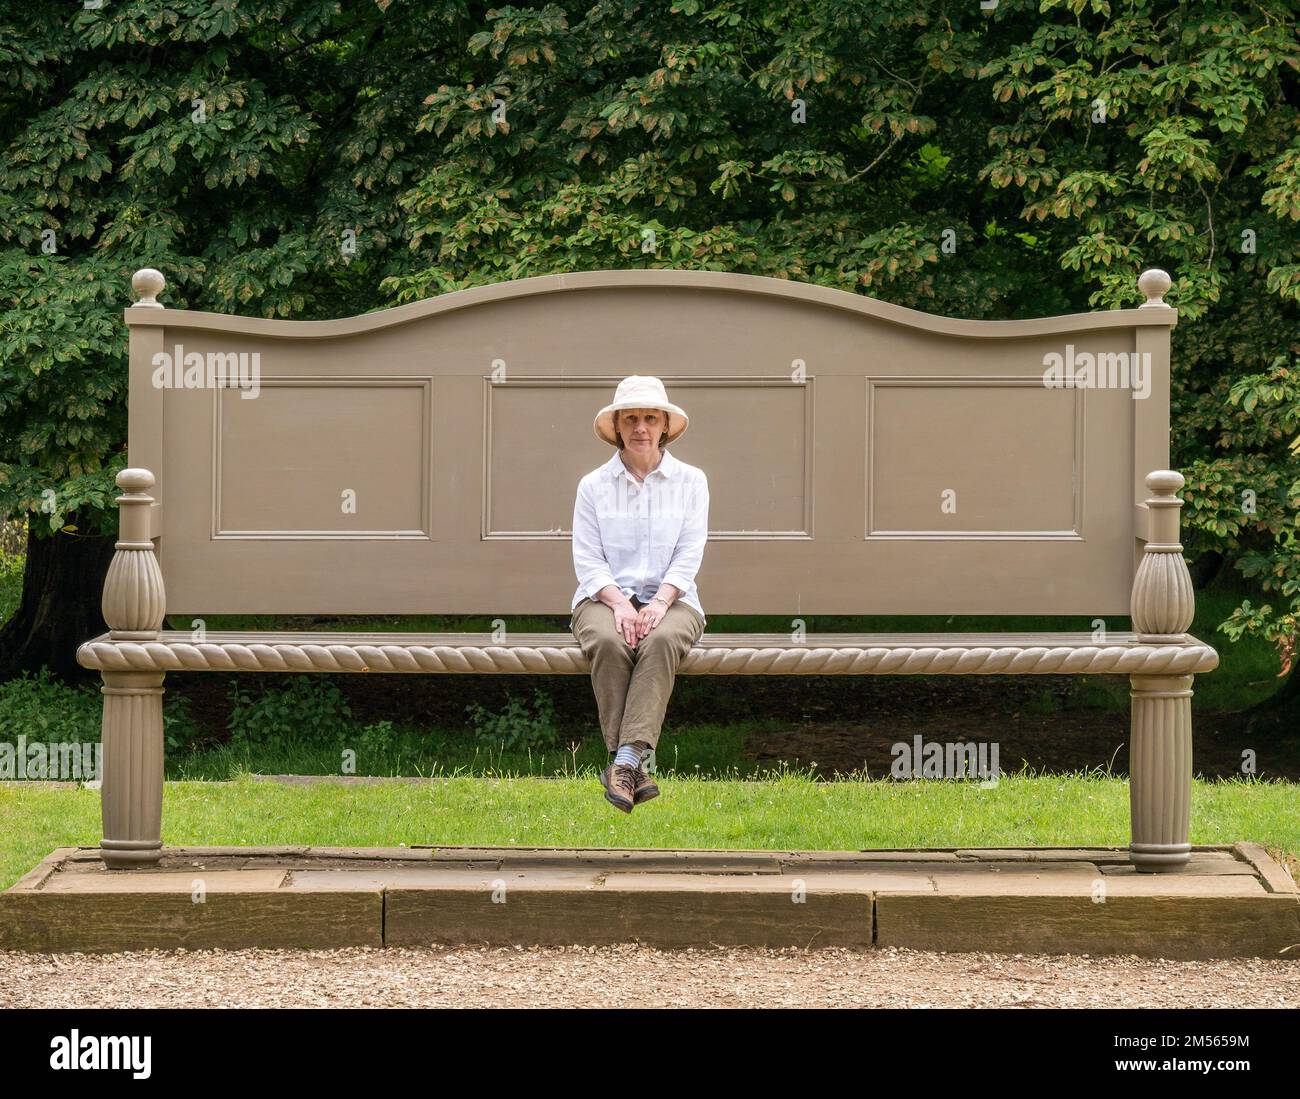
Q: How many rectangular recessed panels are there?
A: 3